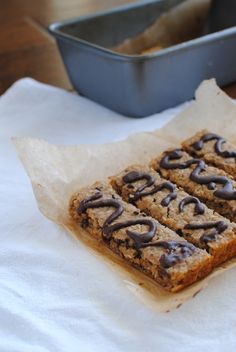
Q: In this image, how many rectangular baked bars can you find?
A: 4